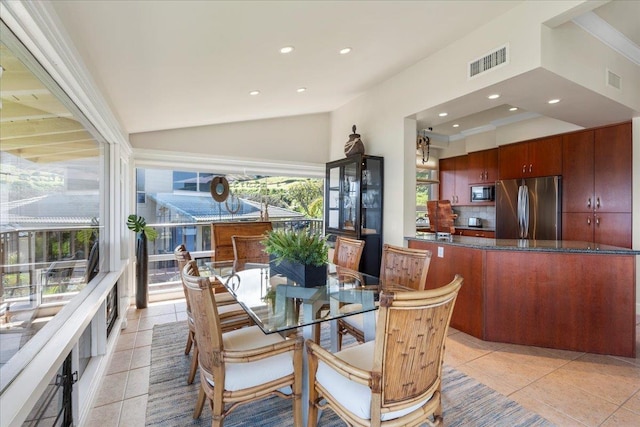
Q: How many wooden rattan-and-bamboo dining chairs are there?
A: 6